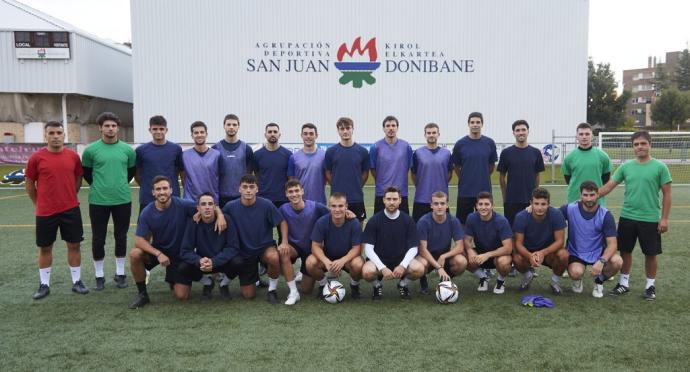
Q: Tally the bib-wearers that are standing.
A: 5